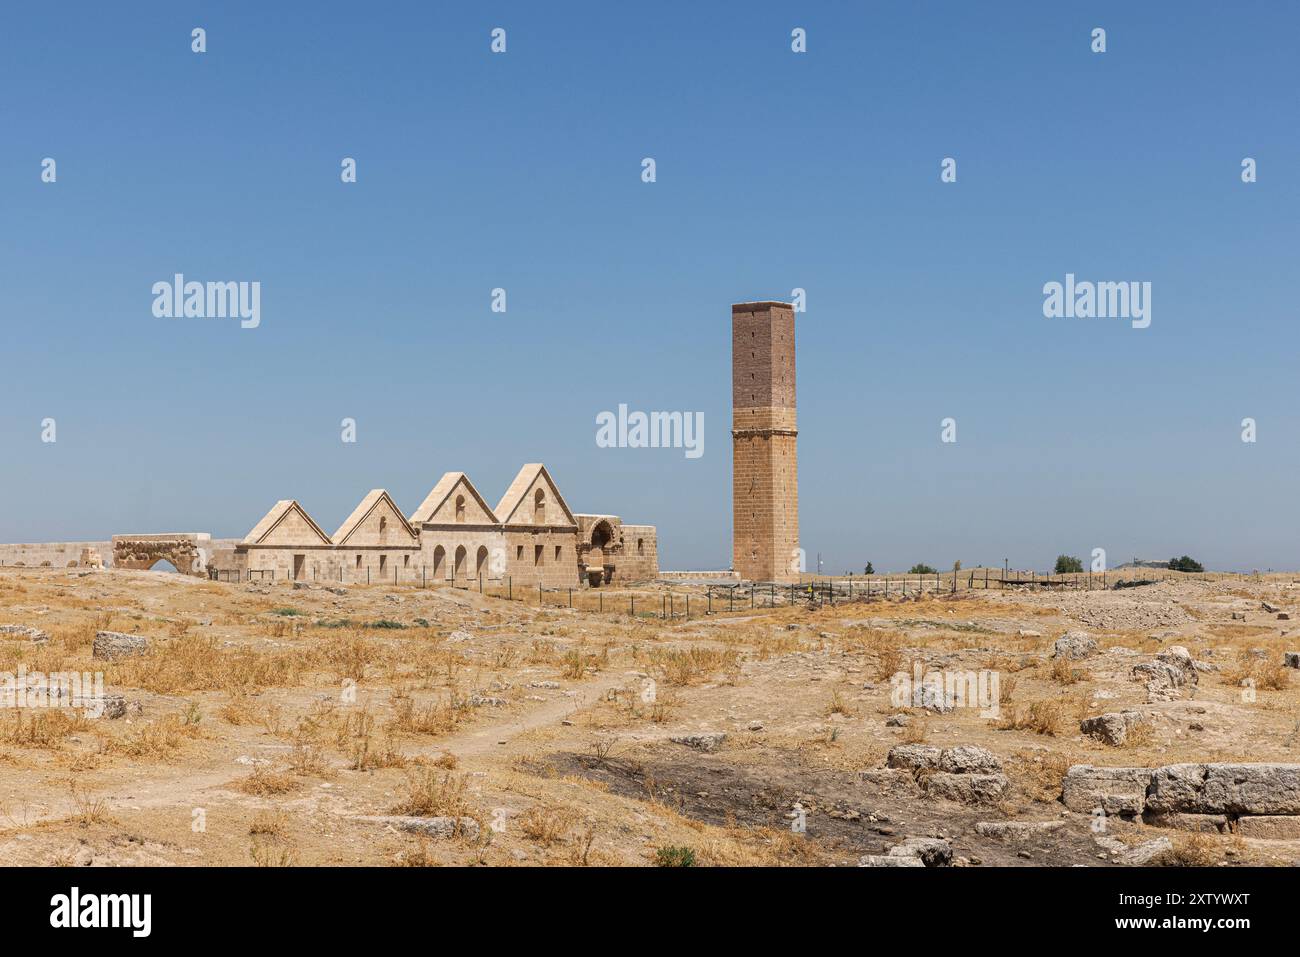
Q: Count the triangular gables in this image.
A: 4